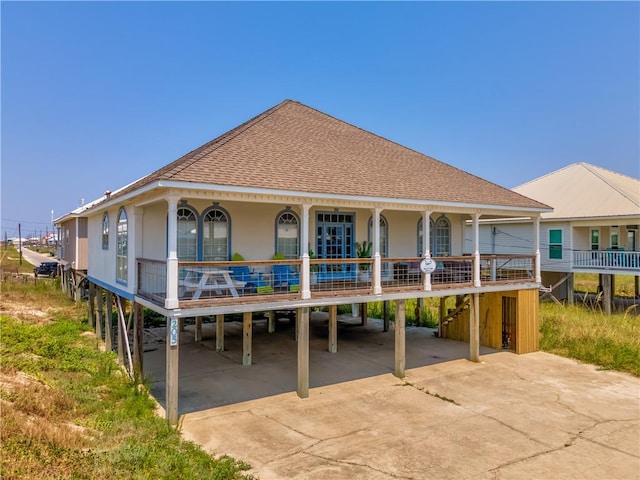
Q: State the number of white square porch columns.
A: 6